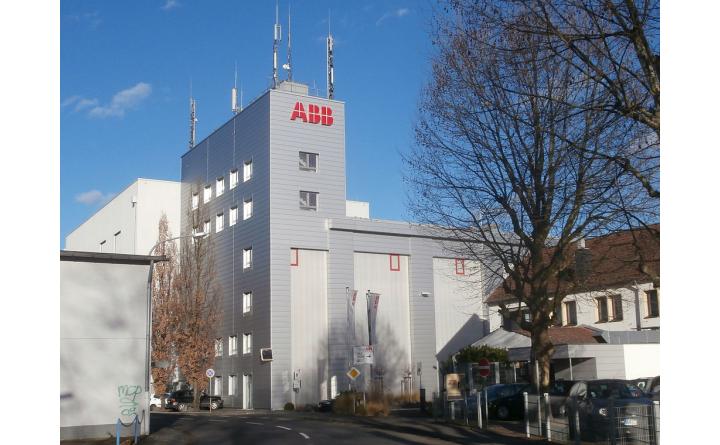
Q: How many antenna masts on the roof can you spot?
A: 5